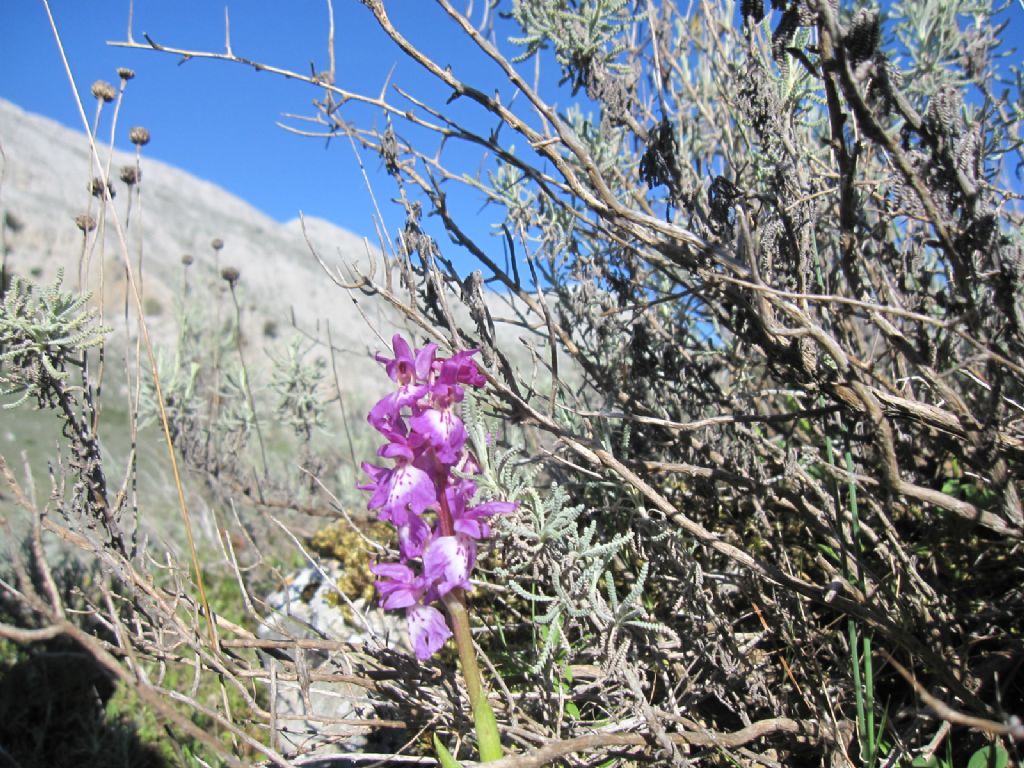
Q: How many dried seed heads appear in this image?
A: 9